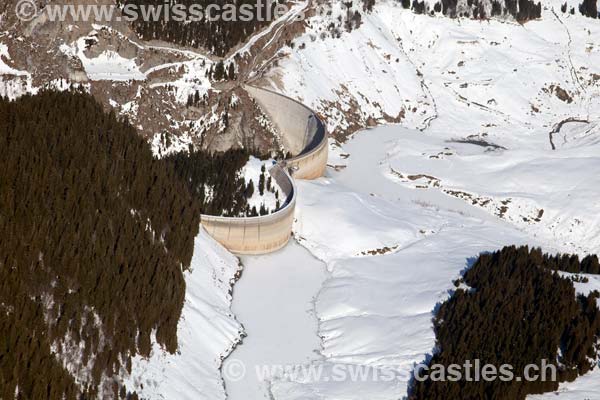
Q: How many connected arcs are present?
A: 2